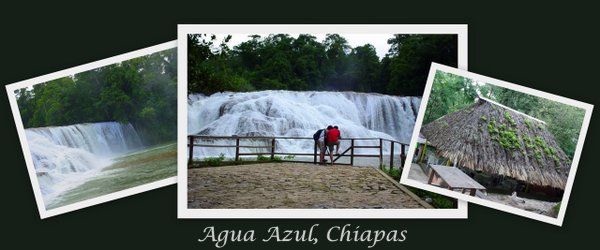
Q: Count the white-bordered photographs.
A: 3